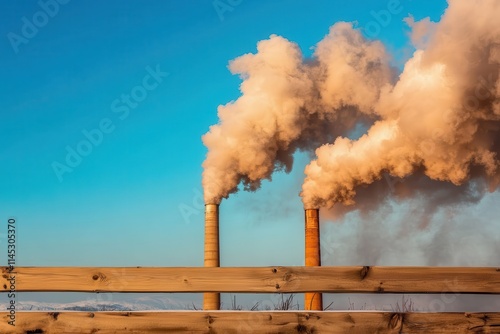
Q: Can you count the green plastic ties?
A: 0